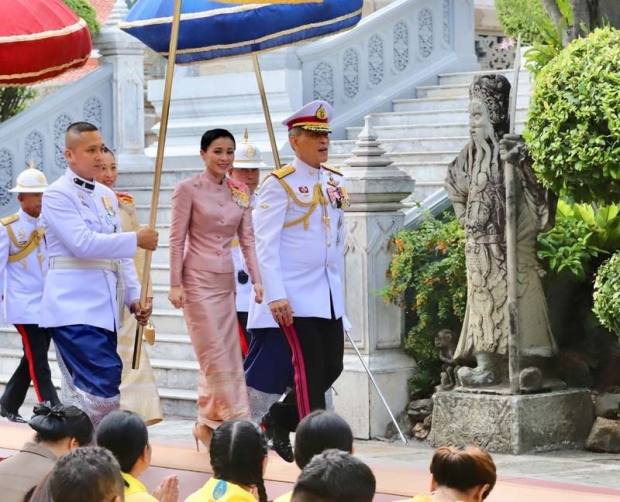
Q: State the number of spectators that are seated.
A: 7